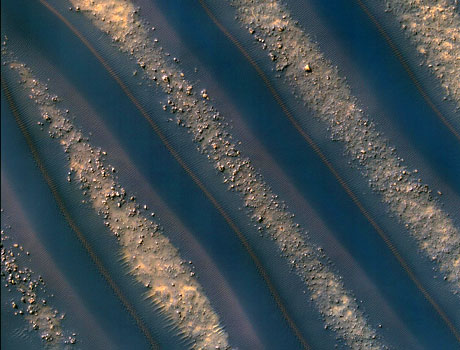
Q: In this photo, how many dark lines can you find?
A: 4